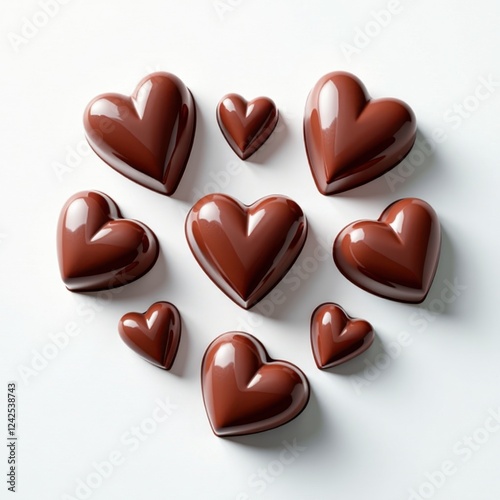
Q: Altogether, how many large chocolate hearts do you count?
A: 6